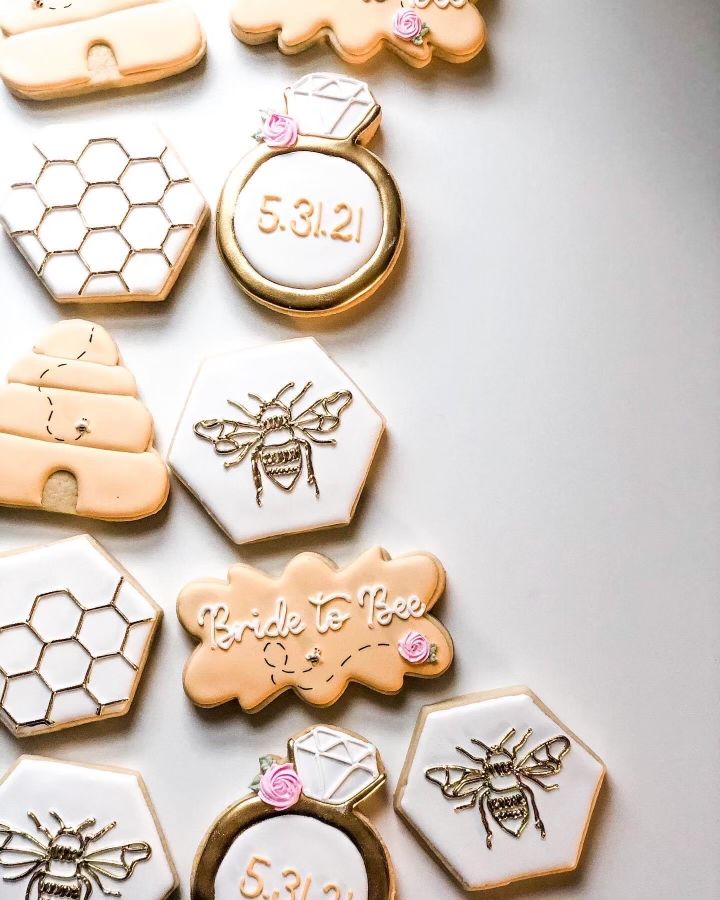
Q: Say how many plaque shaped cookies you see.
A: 2